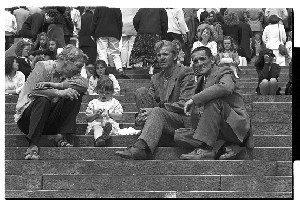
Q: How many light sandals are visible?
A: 2